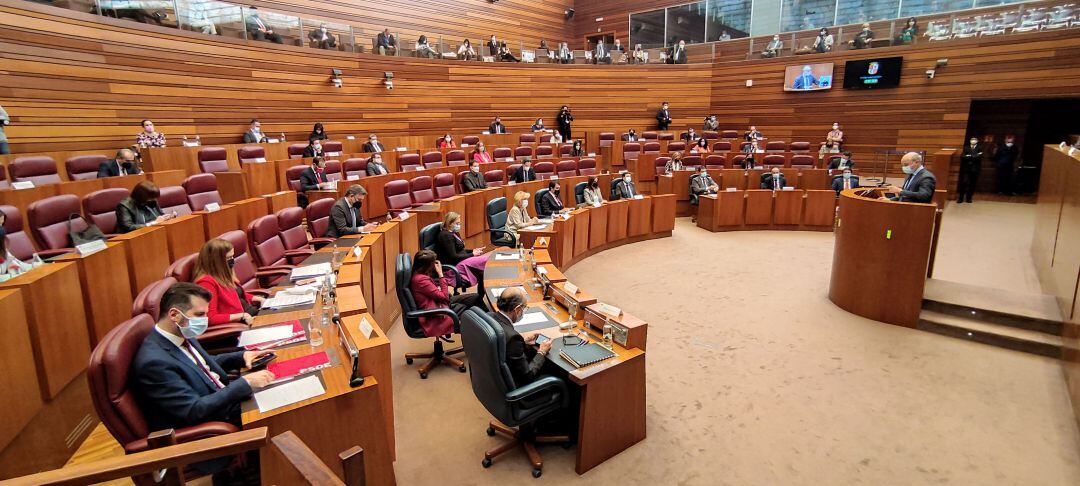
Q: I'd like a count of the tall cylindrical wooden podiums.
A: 1